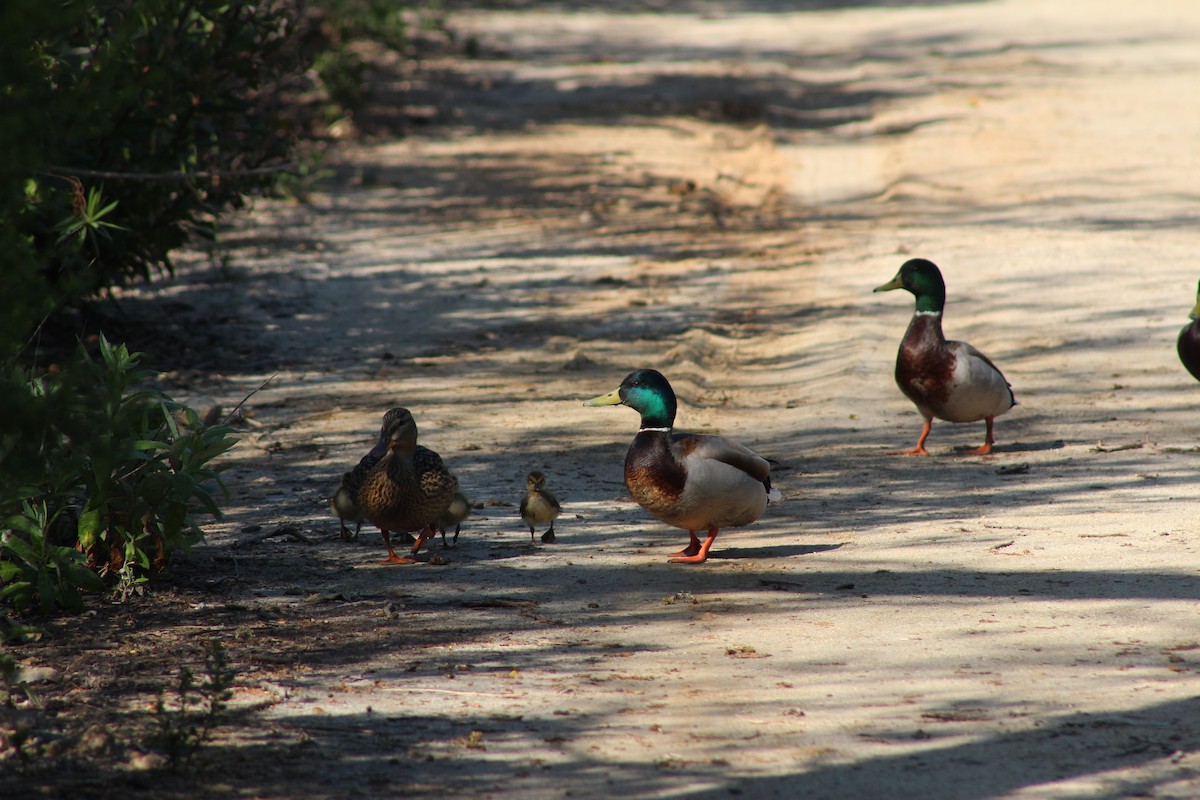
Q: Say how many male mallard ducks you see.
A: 3